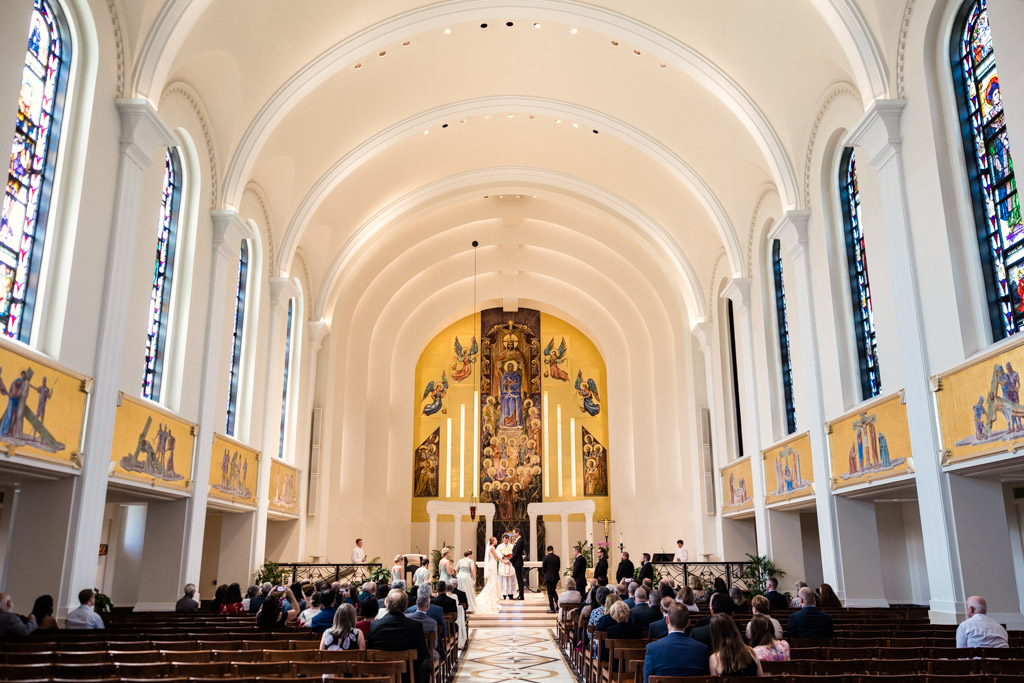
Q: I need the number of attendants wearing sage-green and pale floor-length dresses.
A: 4